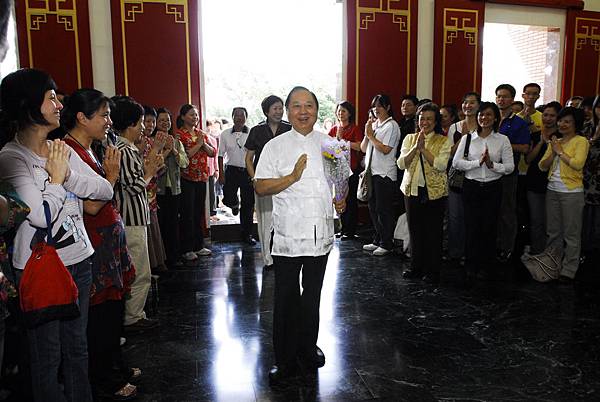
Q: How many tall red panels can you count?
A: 5